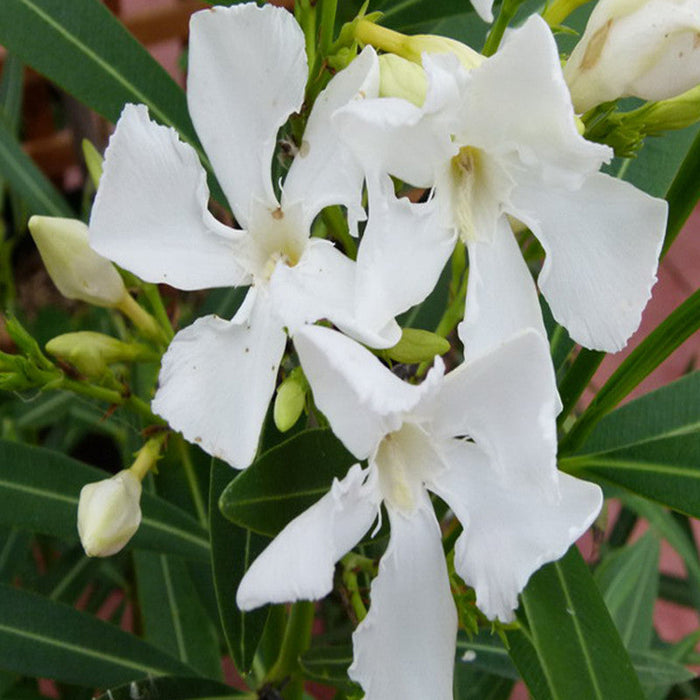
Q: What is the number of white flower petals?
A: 15